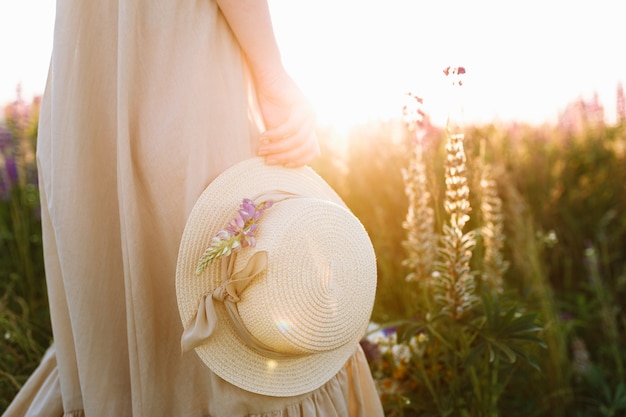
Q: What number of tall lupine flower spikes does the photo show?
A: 3